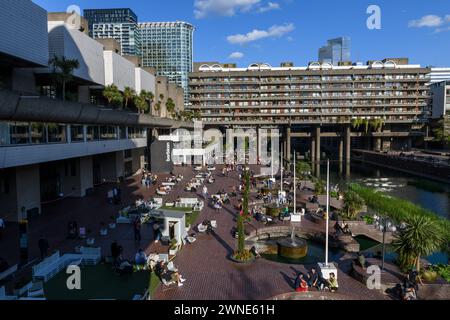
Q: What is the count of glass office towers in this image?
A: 3